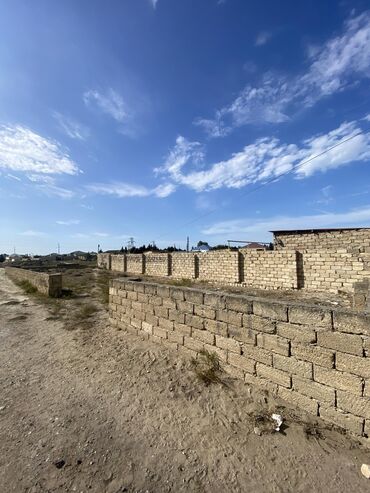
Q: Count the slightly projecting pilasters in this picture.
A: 7